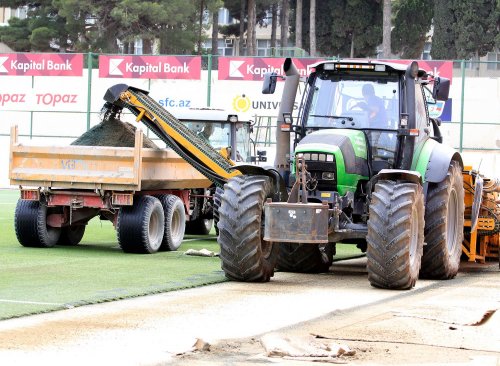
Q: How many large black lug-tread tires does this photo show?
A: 4